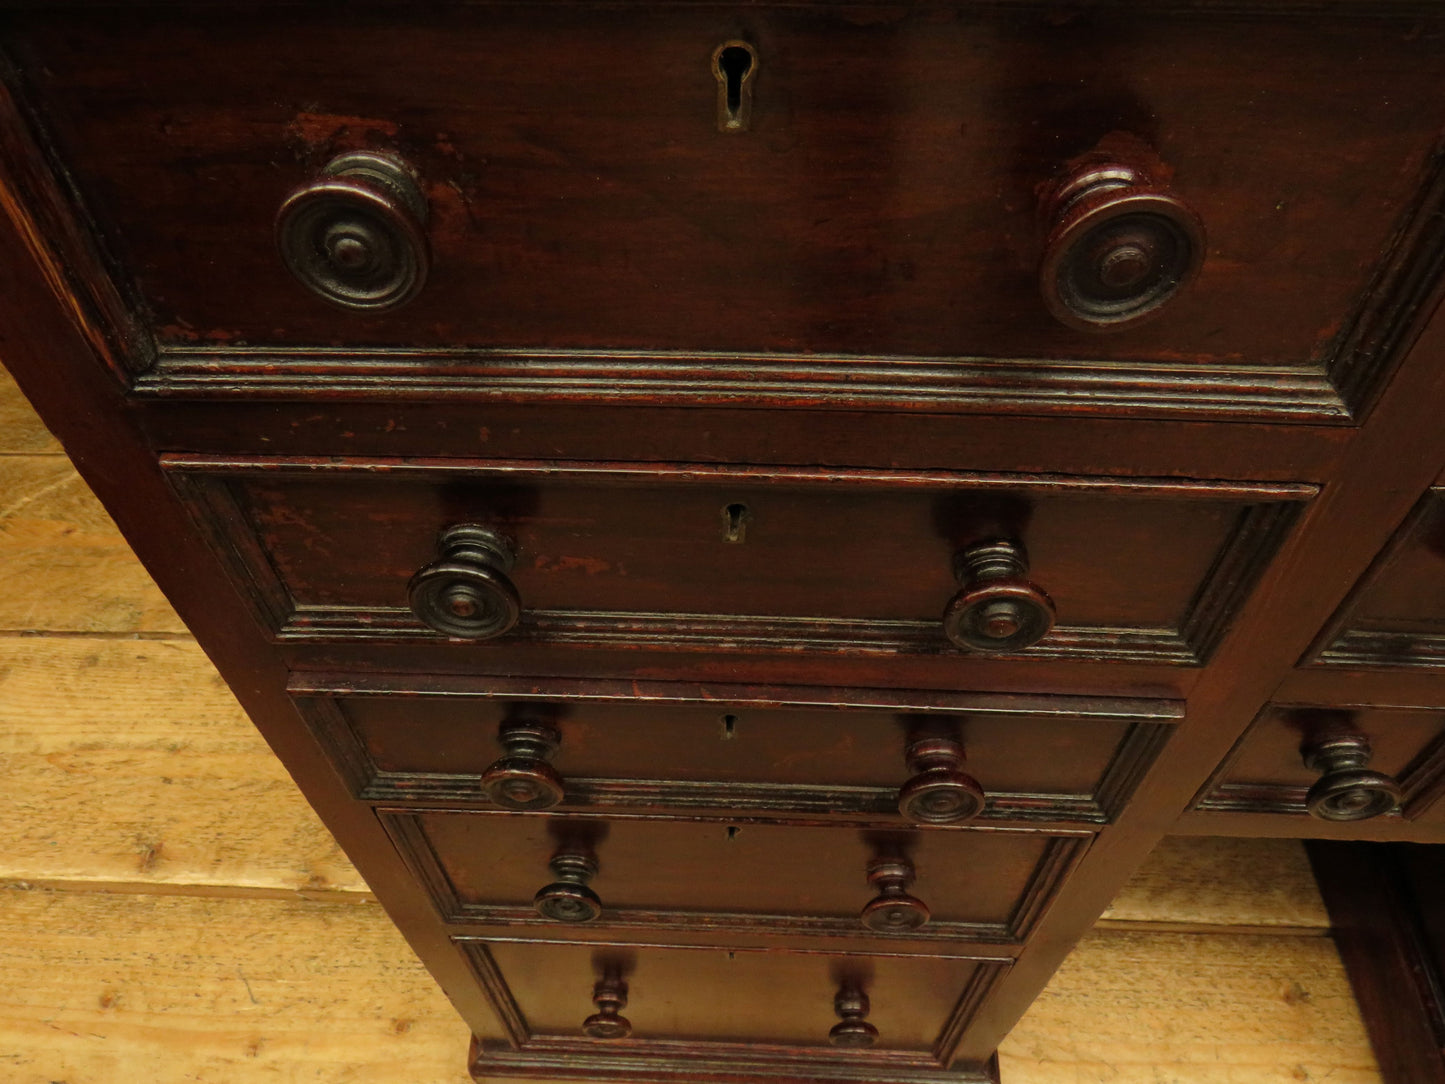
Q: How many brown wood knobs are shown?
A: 11